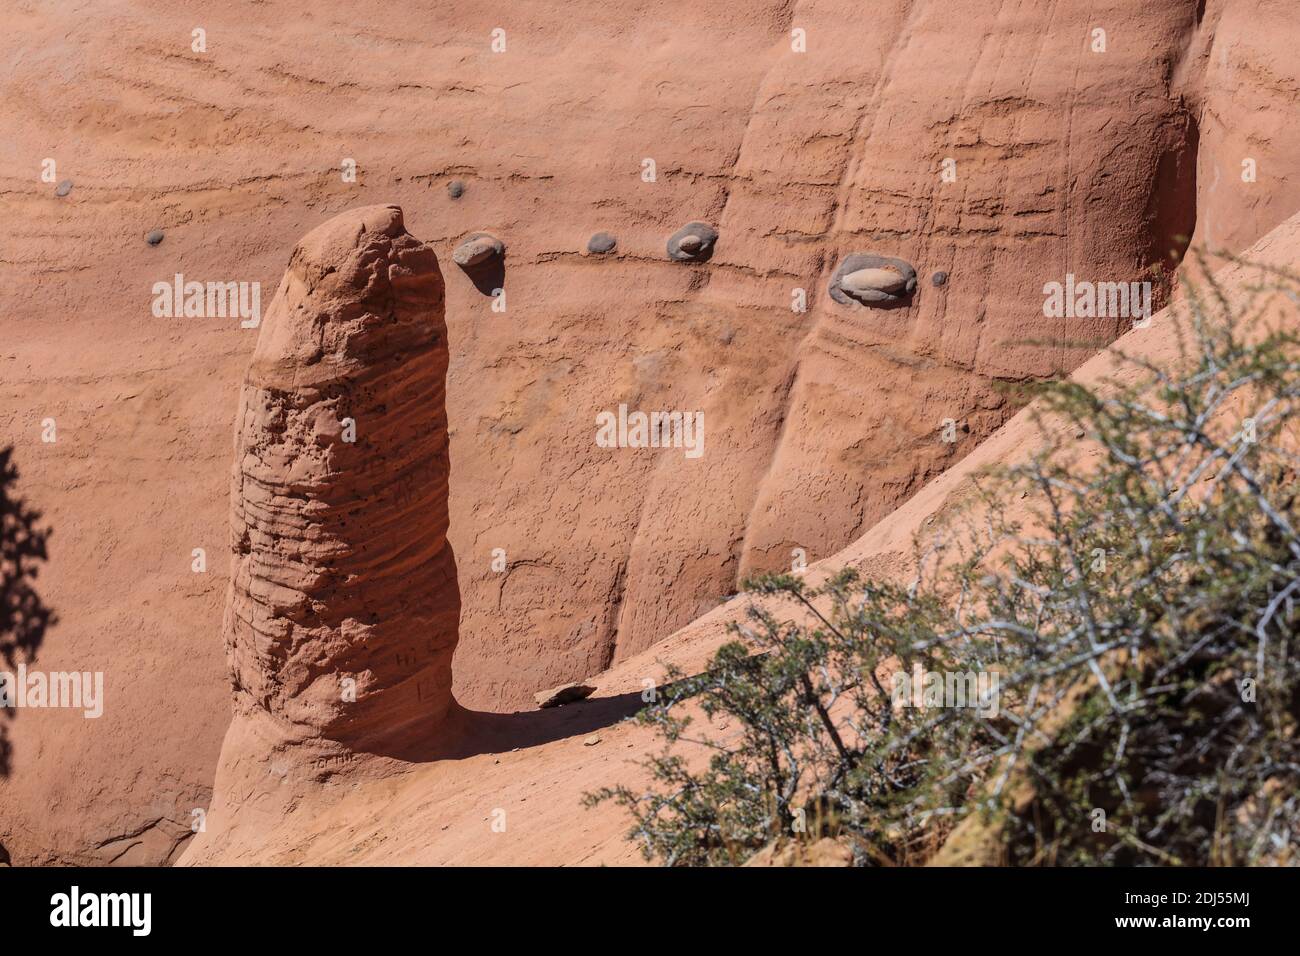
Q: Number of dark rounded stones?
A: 8